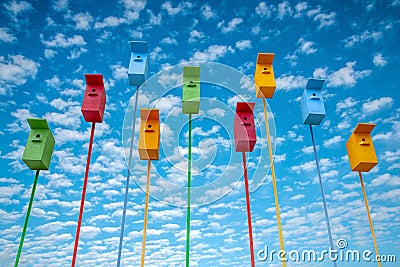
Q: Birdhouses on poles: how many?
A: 9